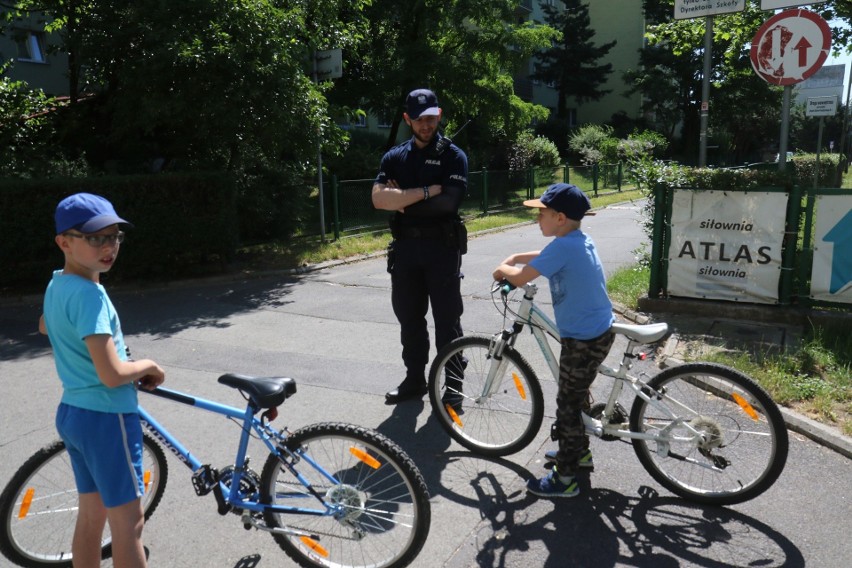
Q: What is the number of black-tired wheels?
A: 4